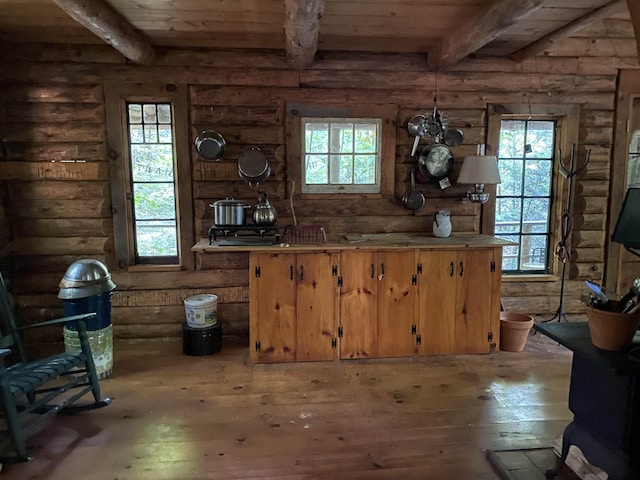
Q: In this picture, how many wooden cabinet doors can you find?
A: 6